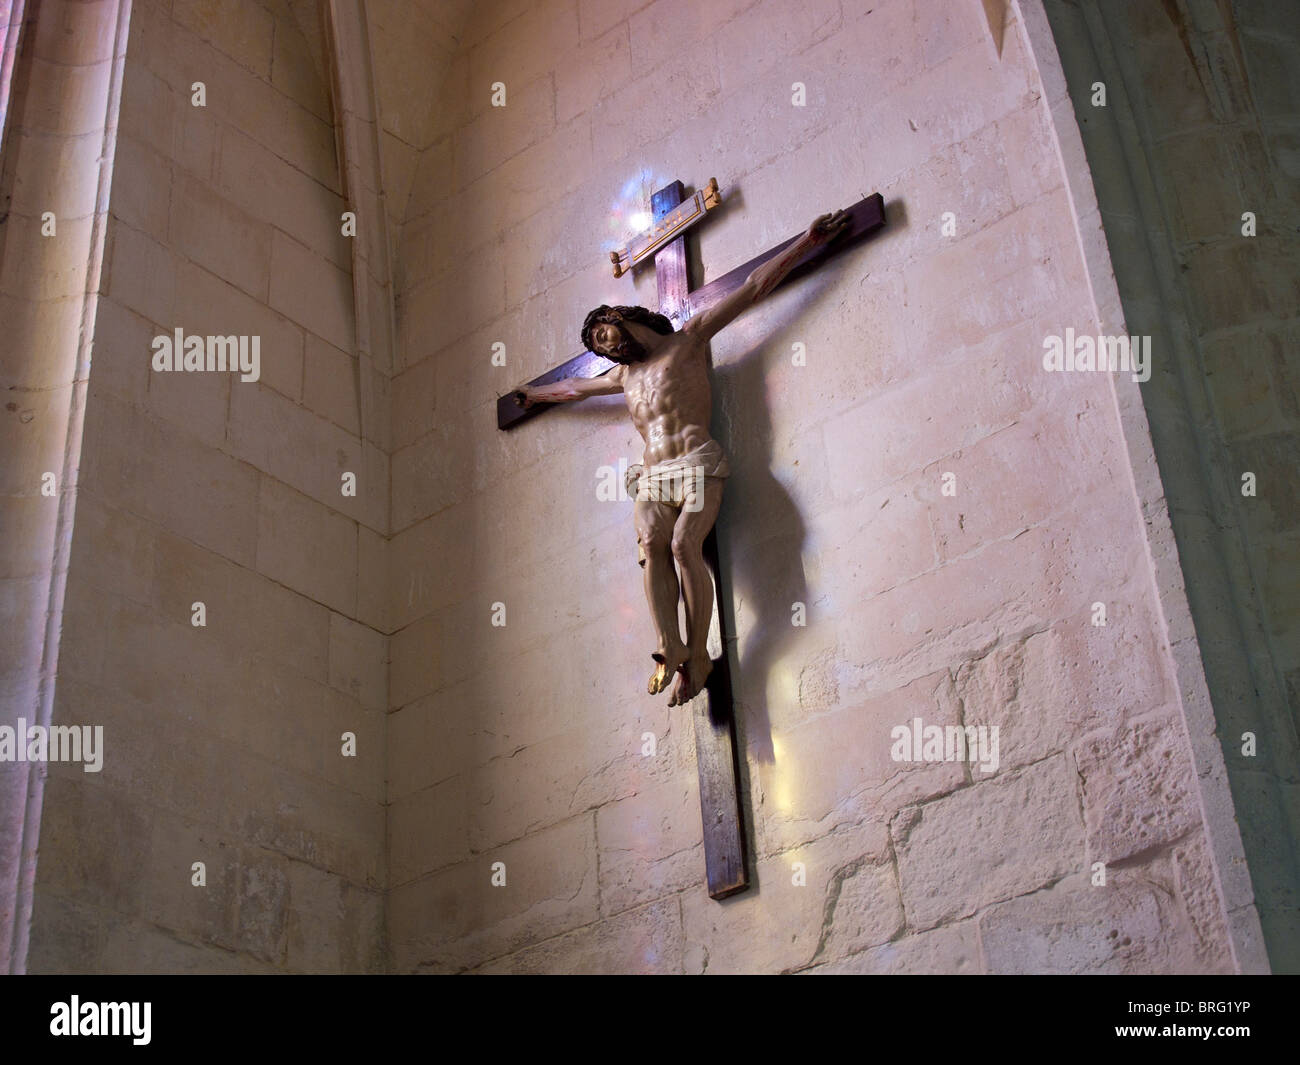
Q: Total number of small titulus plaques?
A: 1